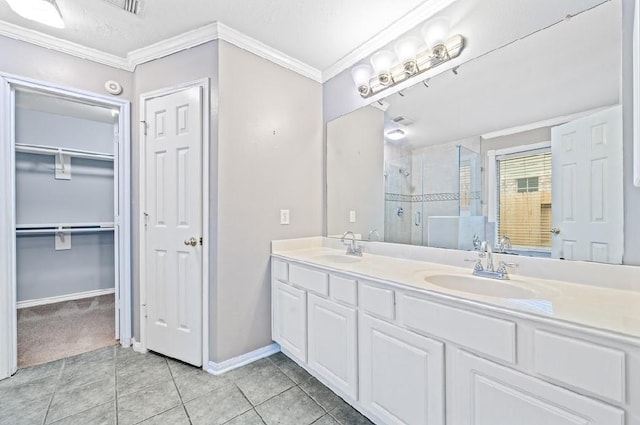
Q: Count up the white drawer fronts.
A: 6